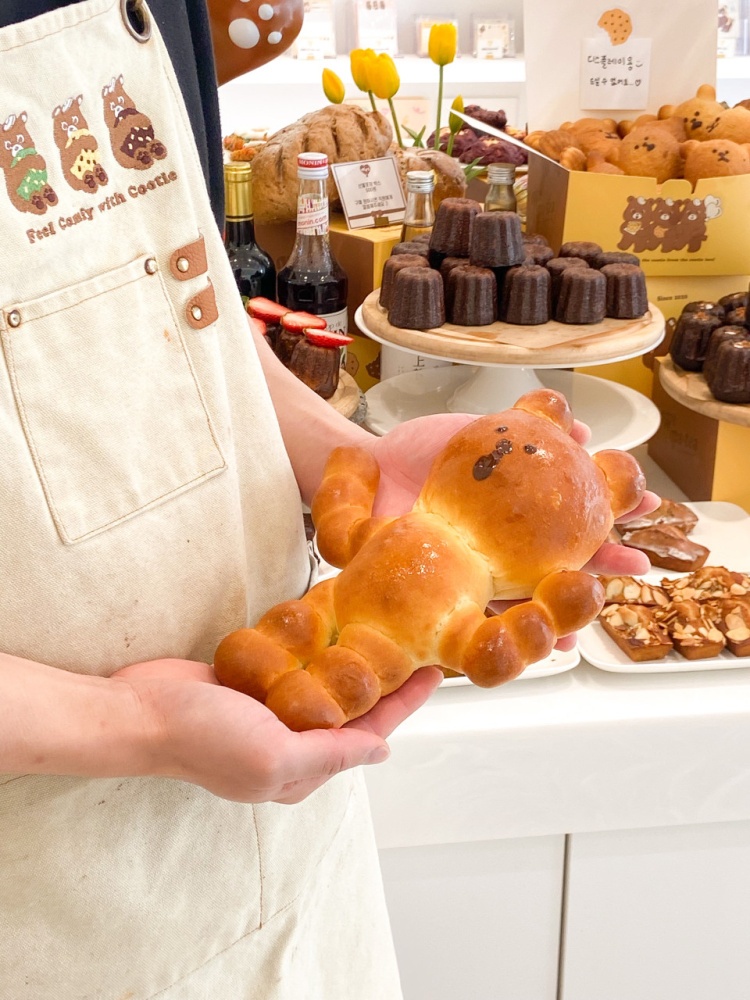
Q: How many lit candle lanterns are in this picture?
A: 0